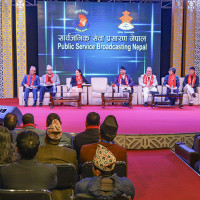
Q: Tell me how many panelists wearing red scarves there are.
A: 7